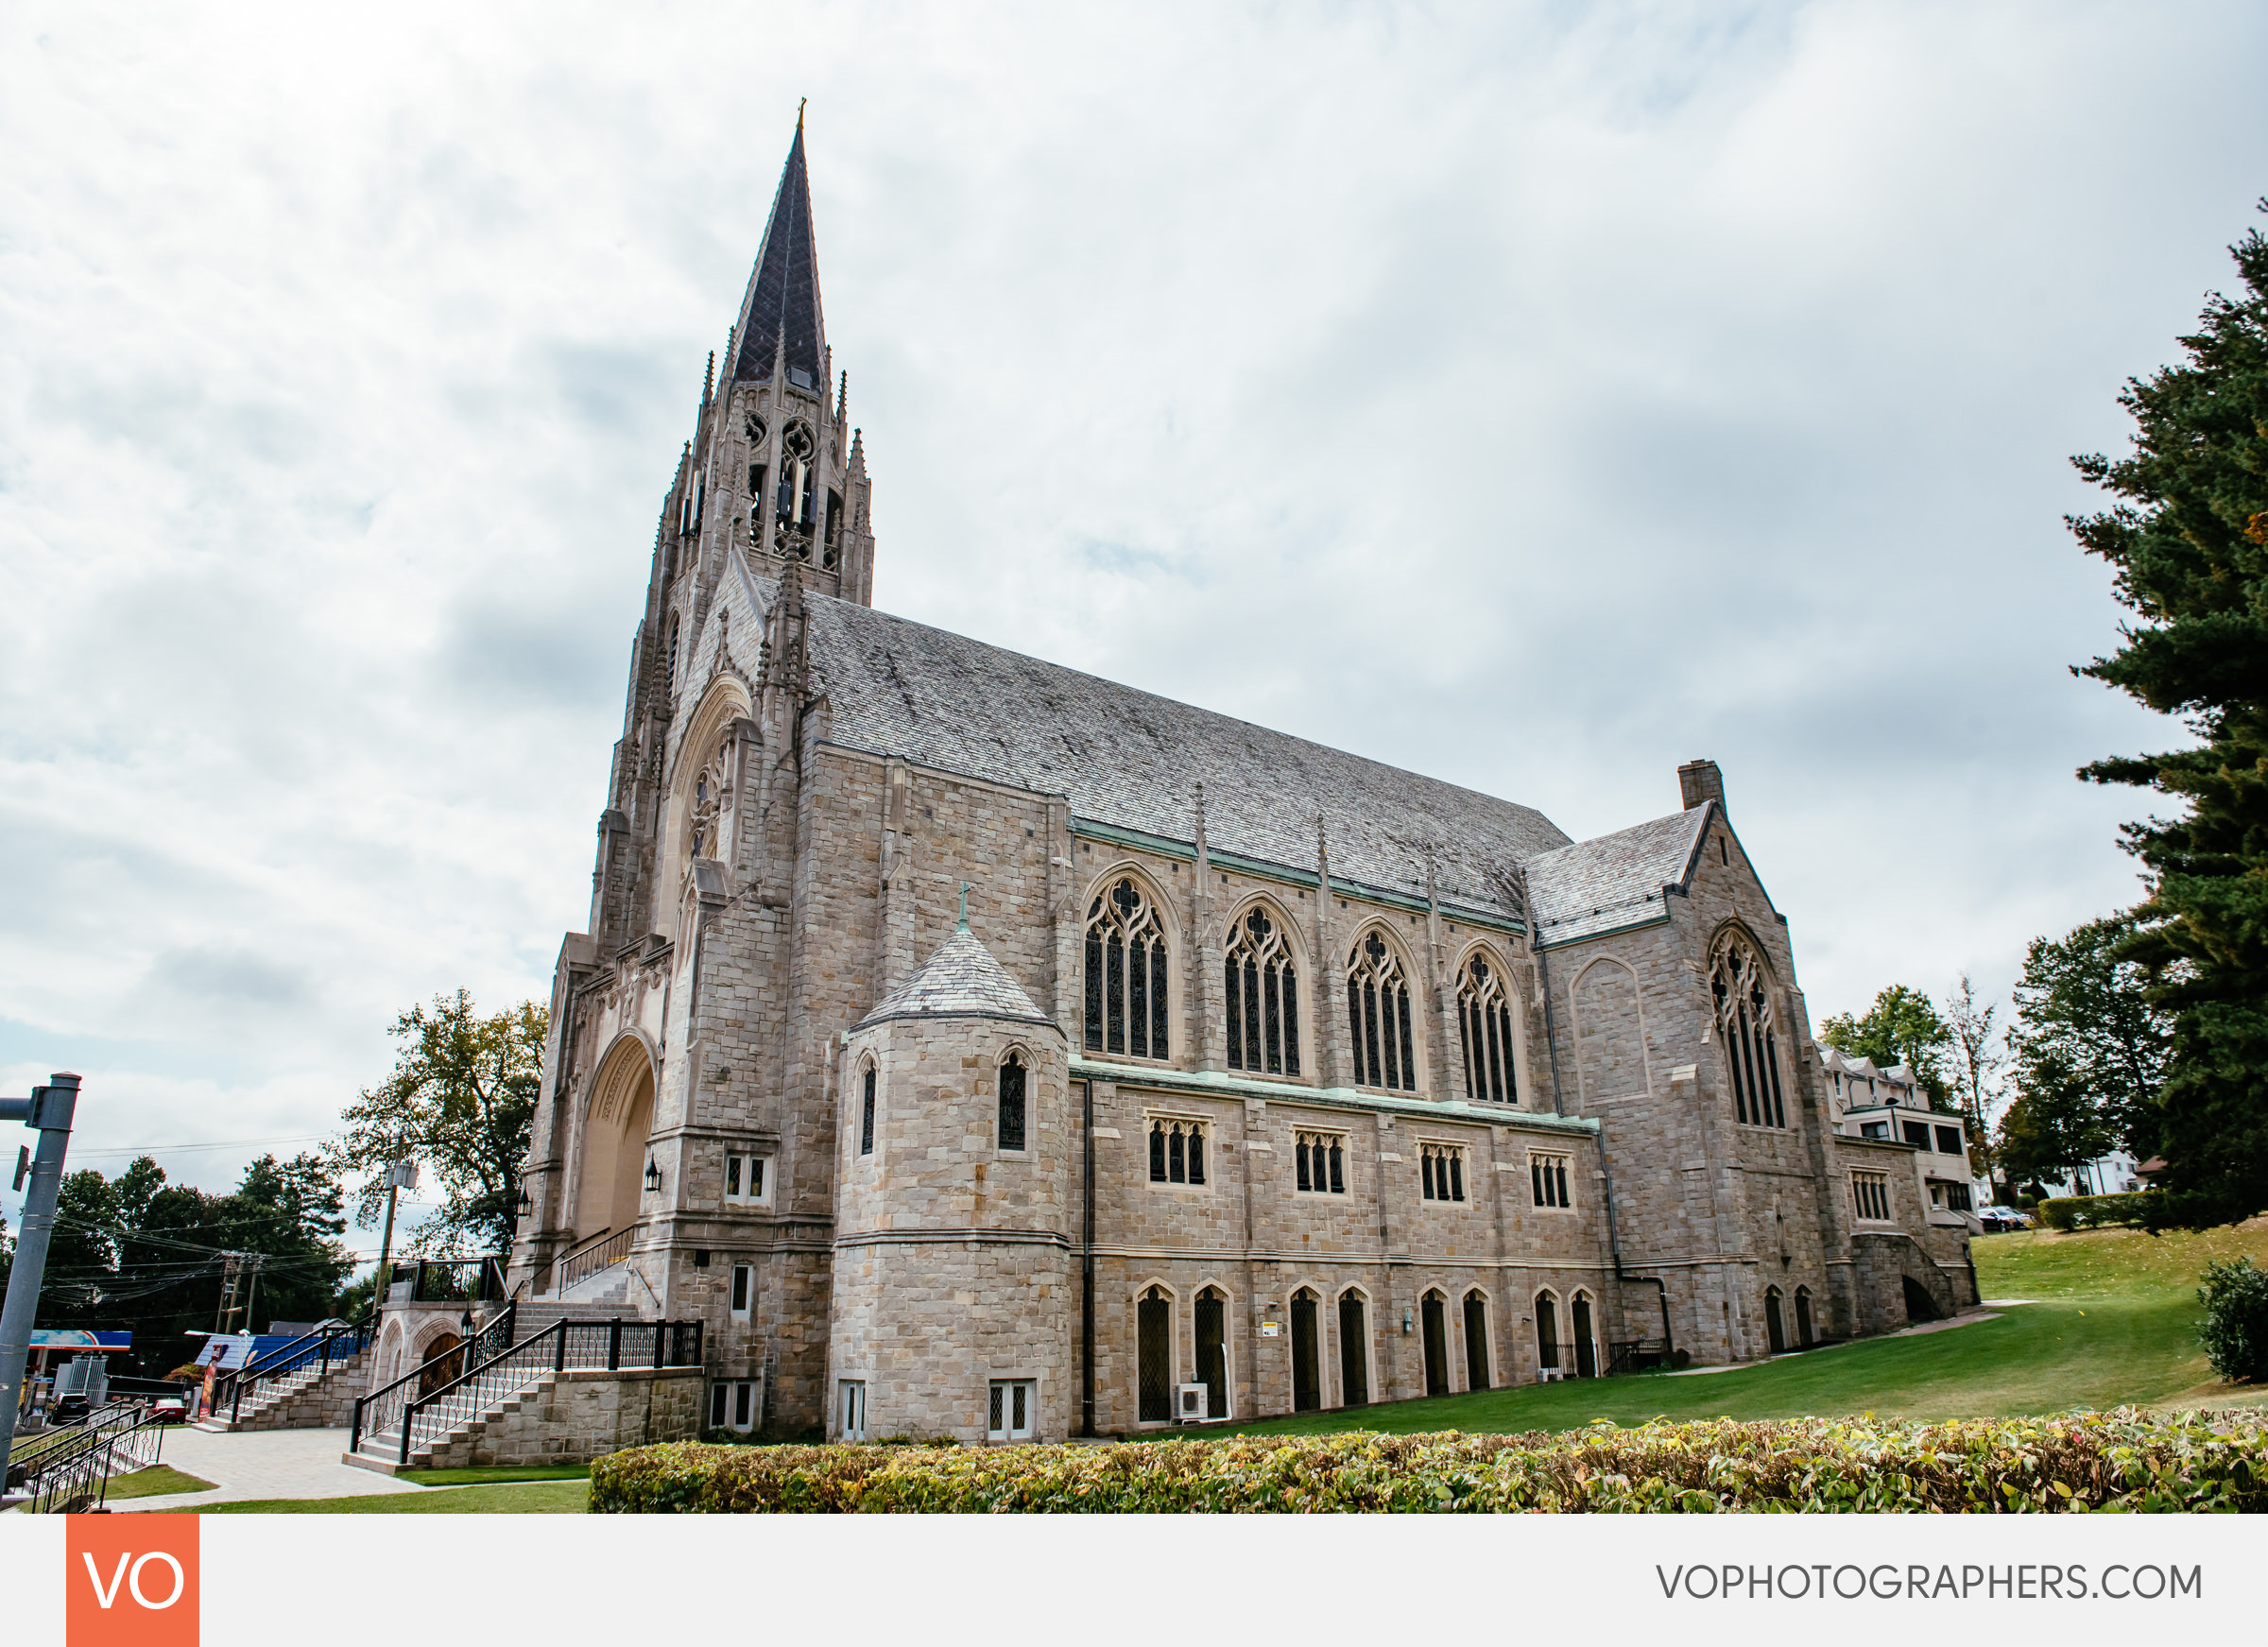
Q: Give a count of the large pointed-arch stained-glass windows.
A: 5